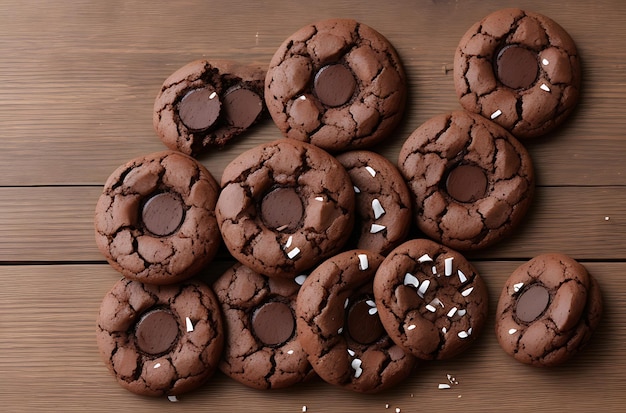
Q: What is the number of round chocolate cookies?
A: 12